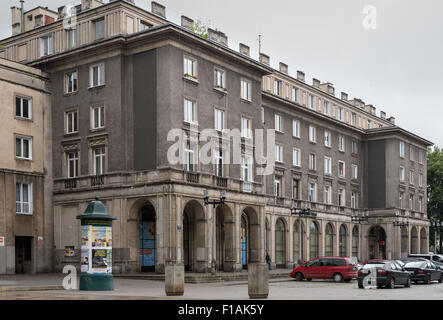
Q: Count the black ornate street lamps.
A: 4